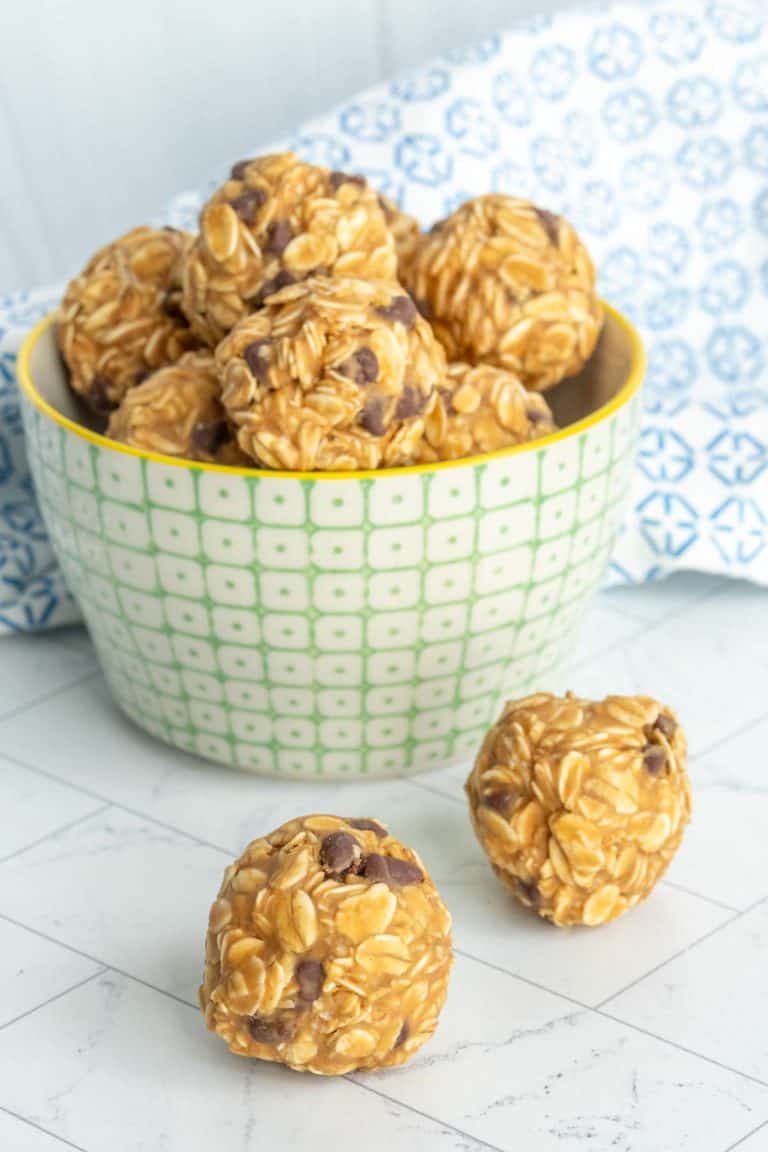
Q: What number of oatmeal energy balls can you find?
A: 9